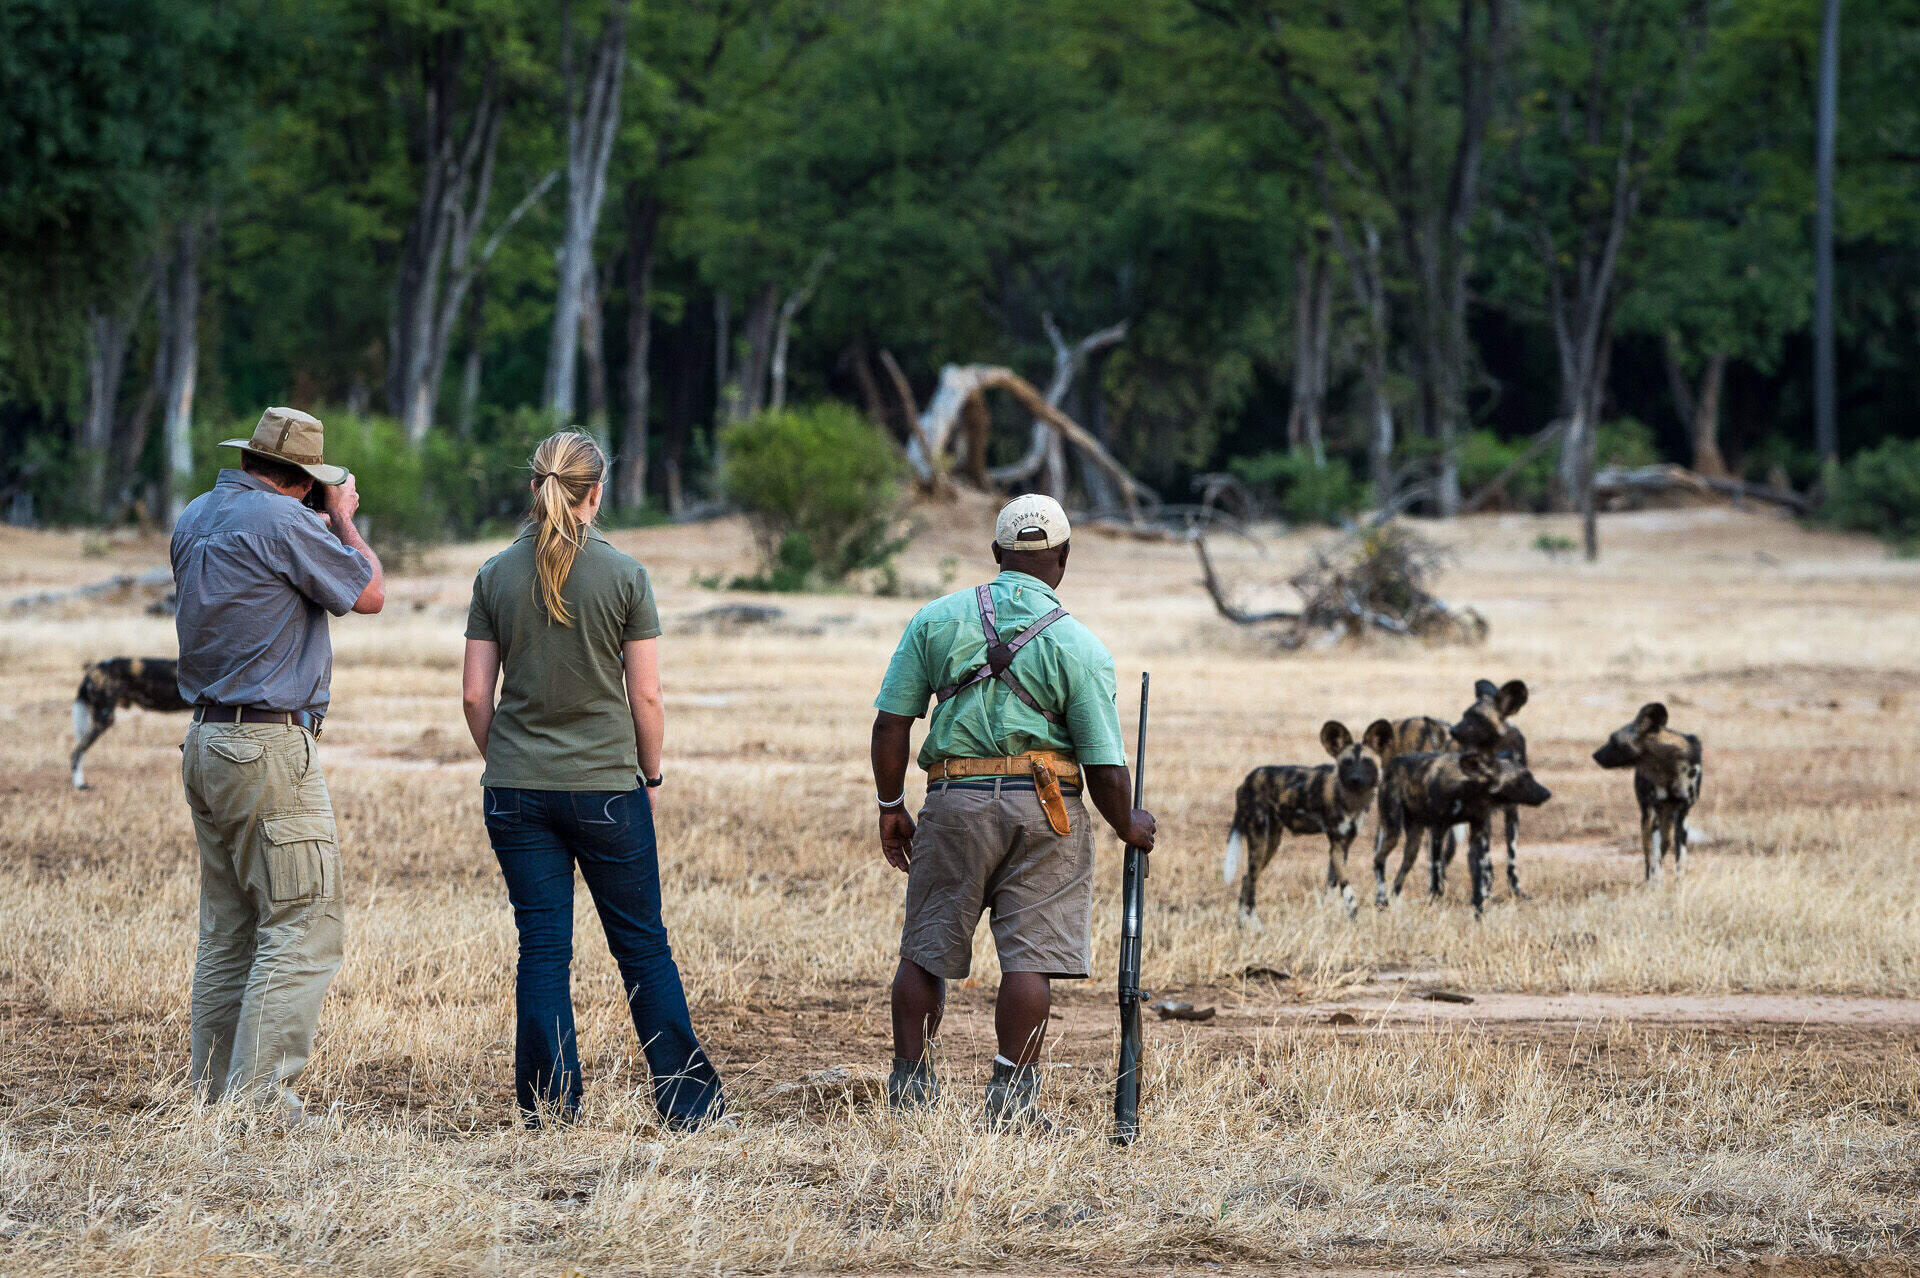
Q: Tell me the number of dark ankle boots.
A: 2